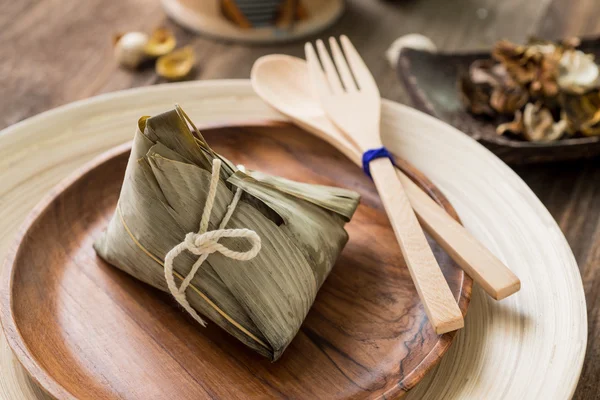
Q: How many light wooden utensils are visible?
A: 2